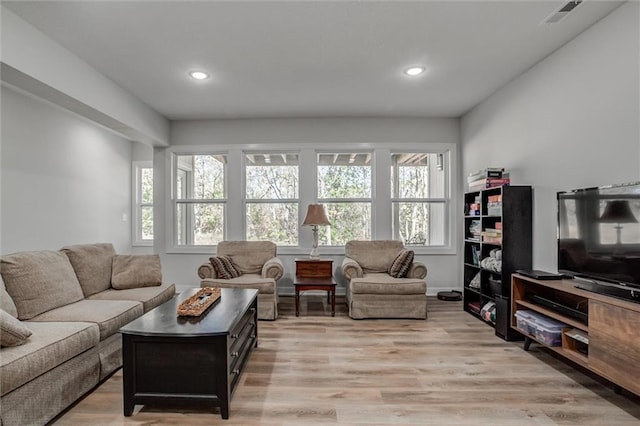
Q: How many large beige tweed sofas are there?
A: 1